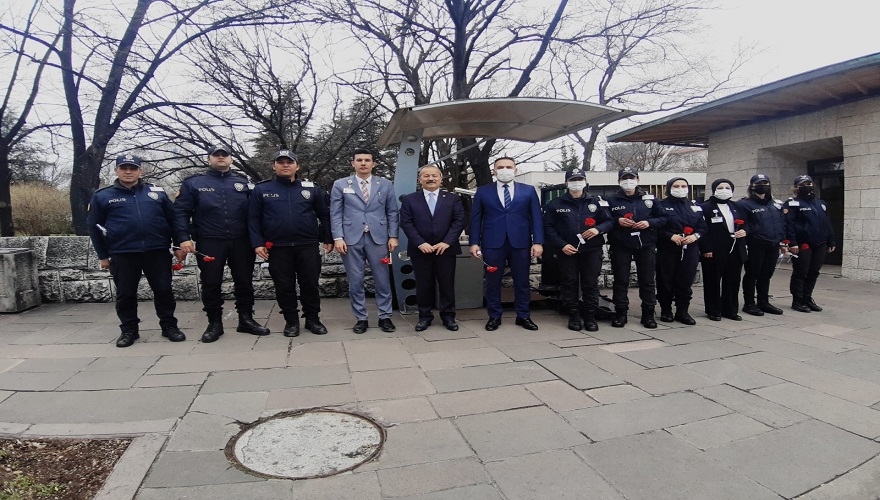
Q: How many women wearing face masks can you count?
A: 6